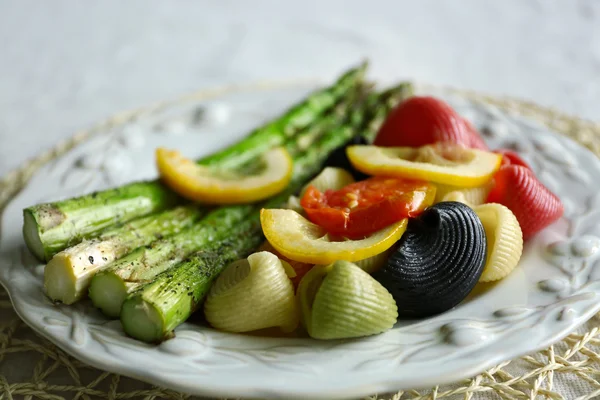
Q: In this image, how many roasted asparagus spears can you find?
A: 4